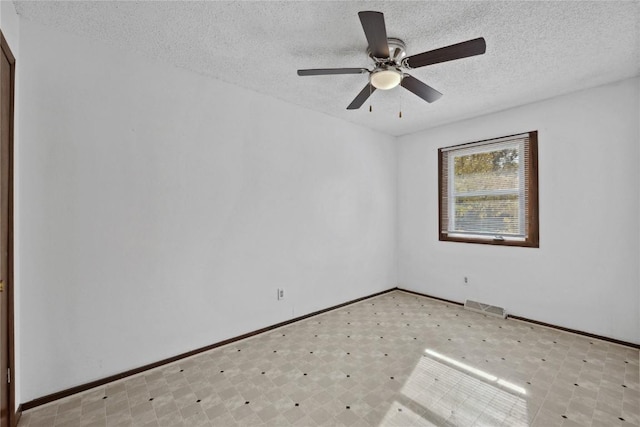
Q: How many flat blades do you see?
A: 5